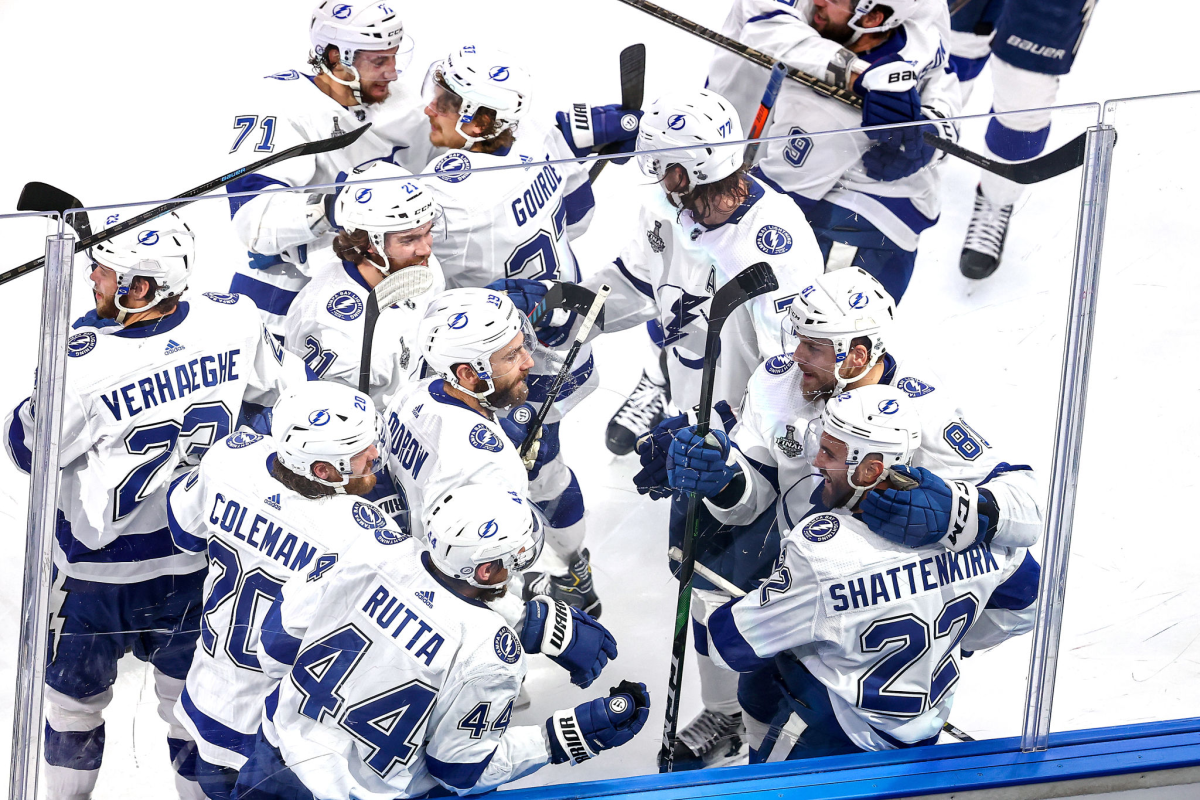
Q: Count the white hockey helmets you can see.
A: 11